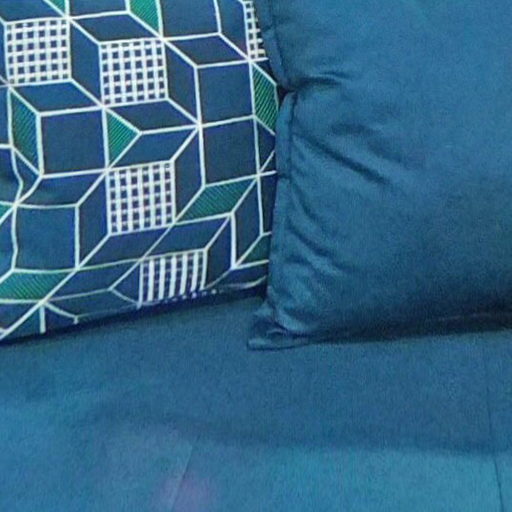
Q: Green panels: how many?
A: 9